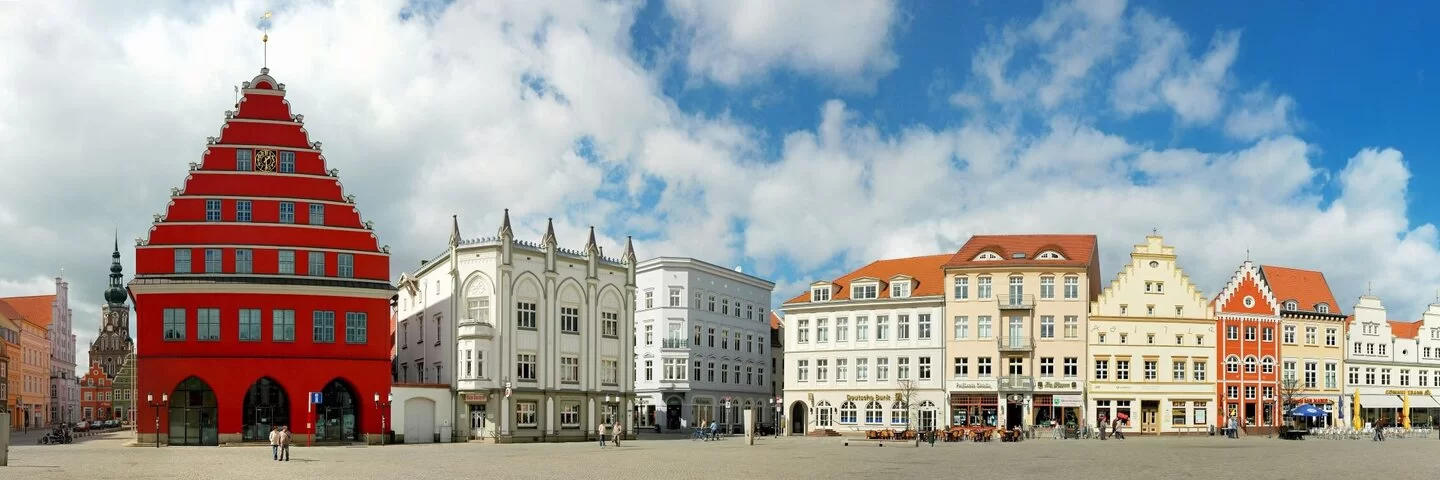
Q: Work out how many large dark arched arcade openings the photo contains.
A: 3